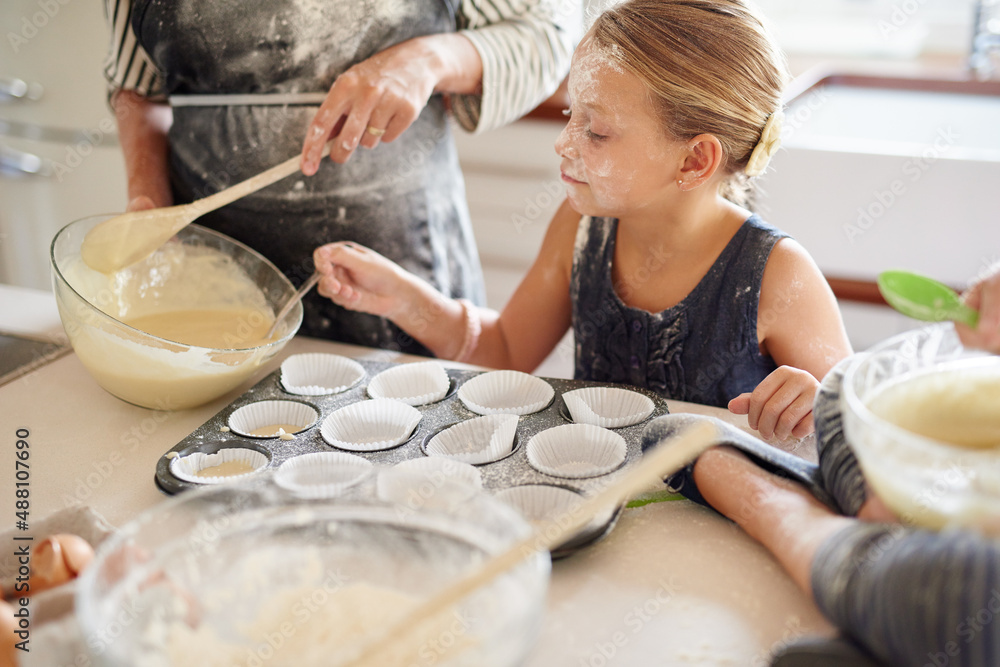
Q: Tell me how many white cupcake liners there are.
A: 12